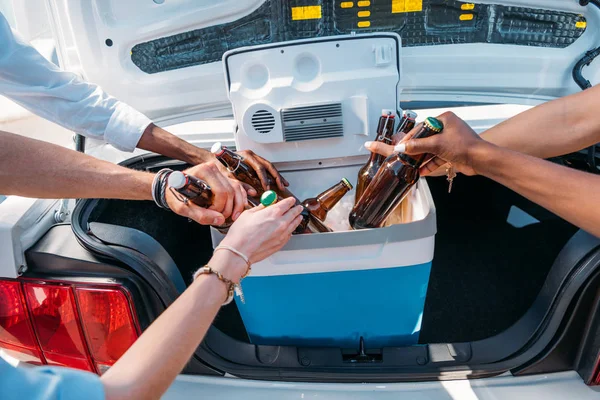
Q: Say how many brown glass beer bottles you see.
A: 7